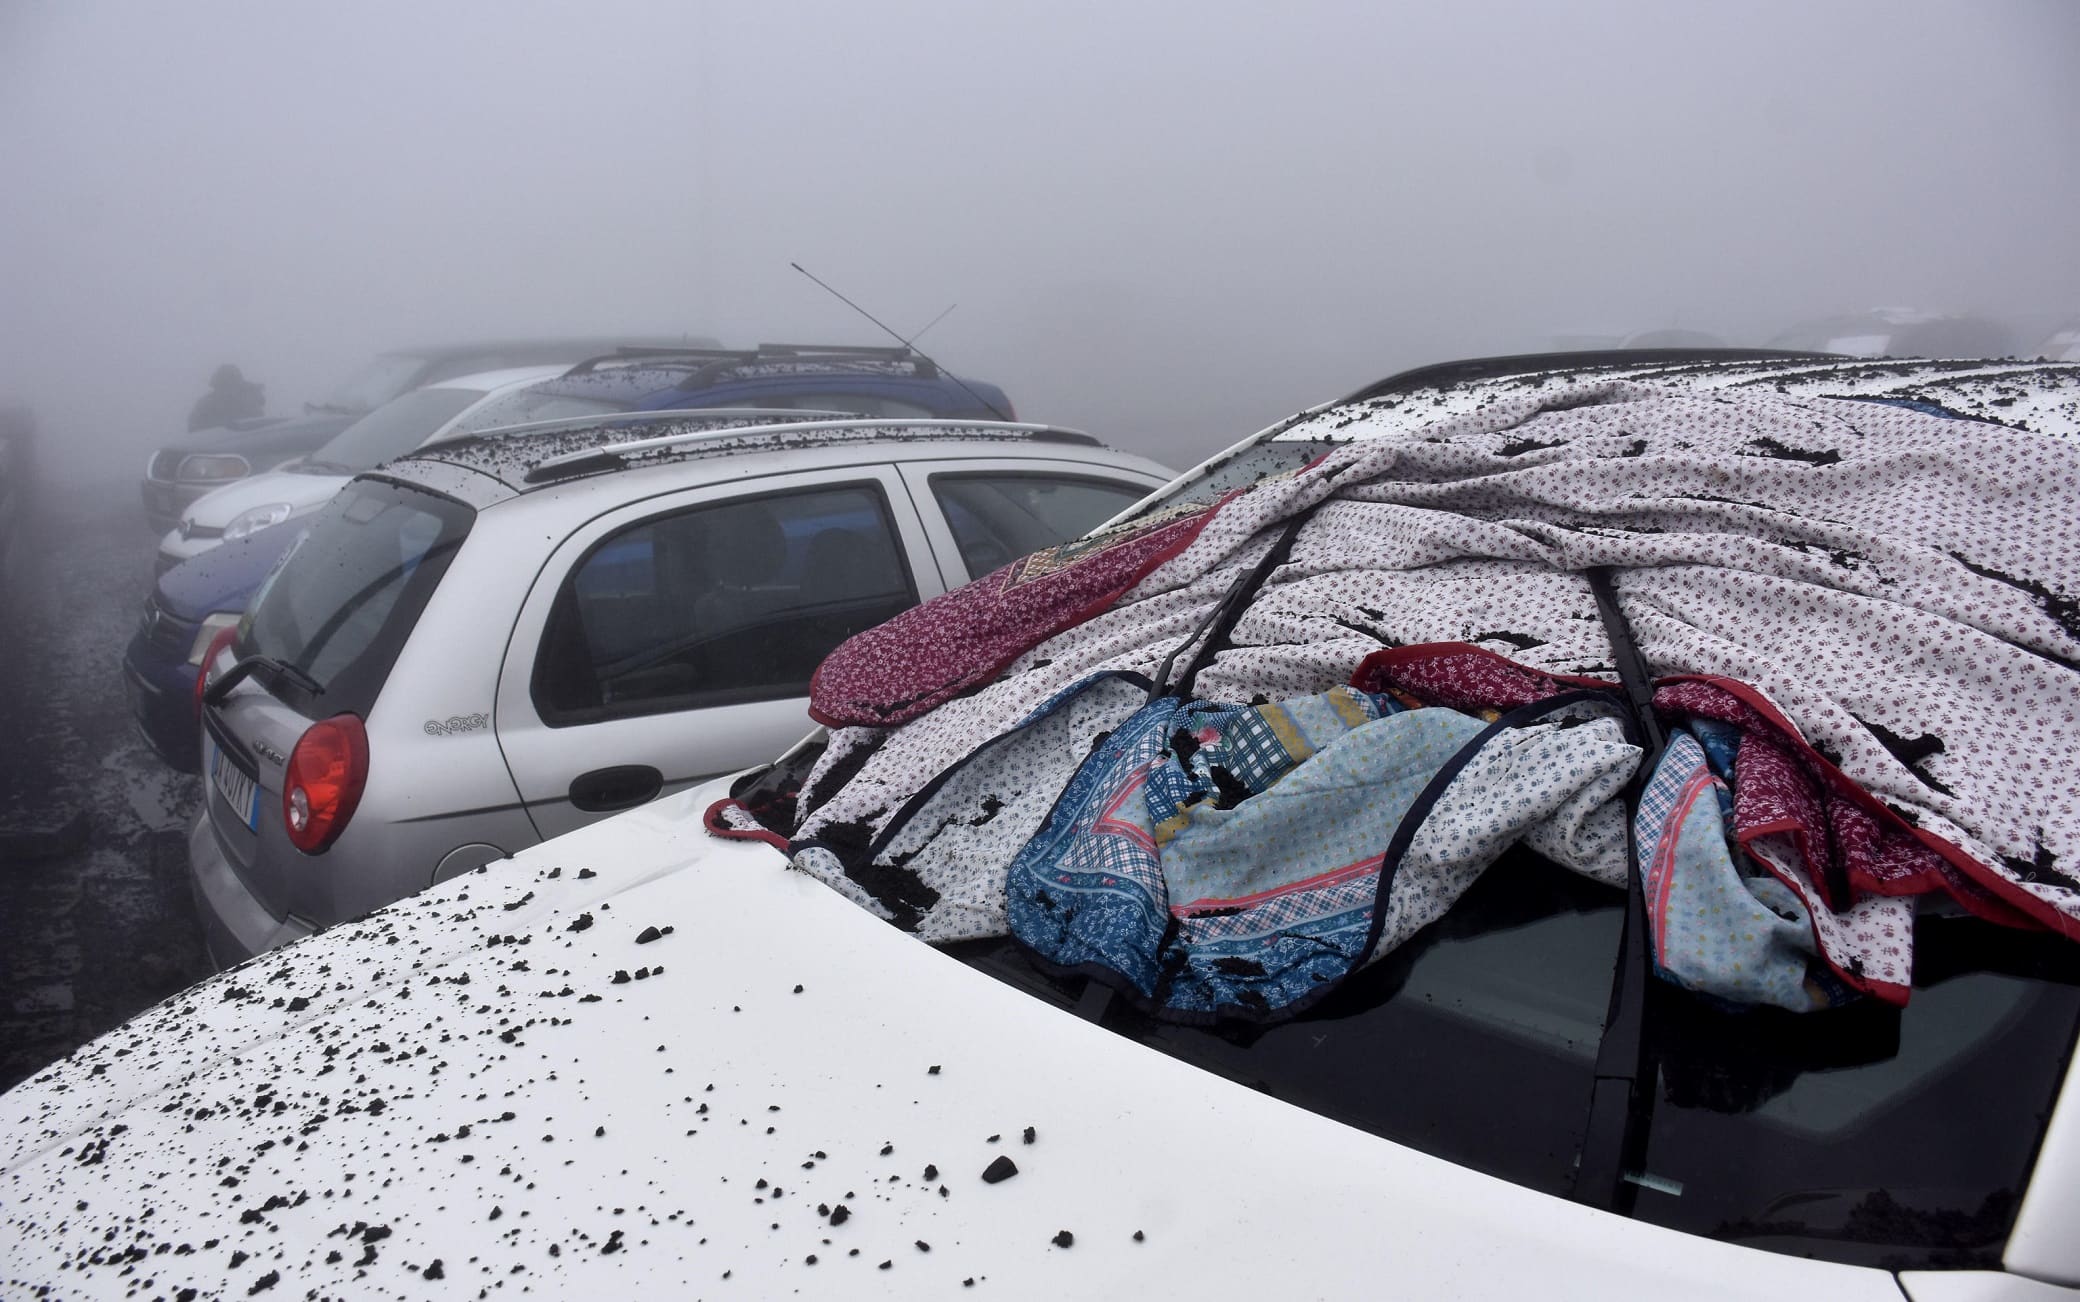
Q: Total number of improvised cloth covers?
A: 2